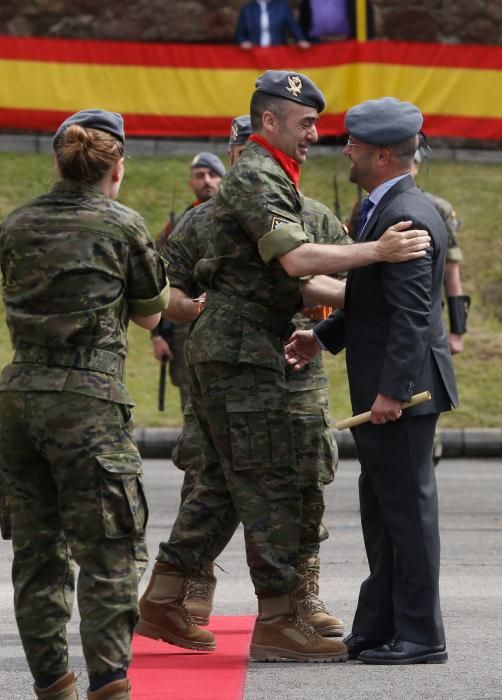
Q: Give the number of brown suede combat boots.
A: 6